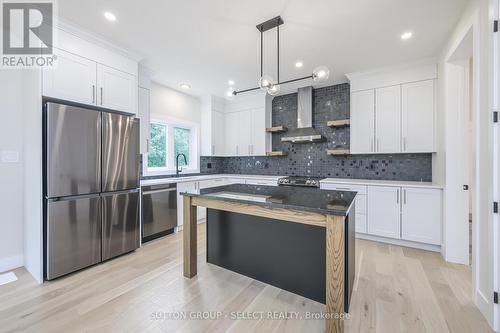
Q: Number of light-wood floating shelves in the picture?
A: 4